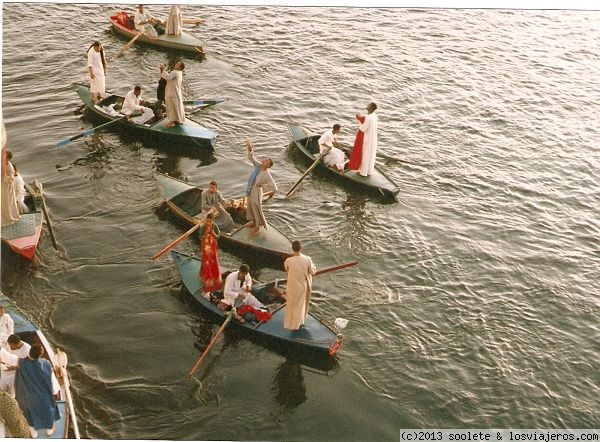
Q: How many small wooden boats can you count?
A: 7